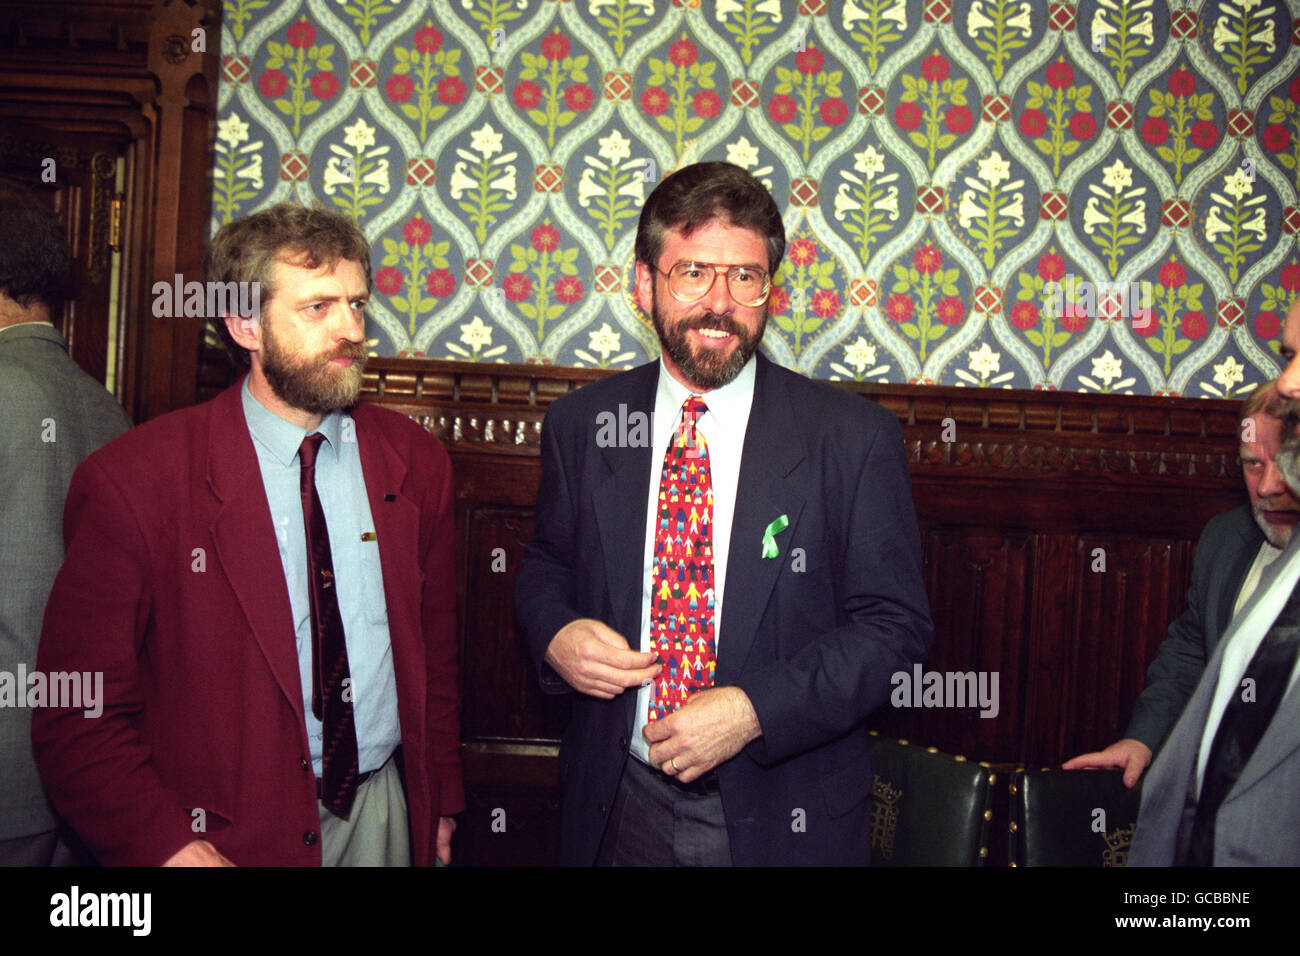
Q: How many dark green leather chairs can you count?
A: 2